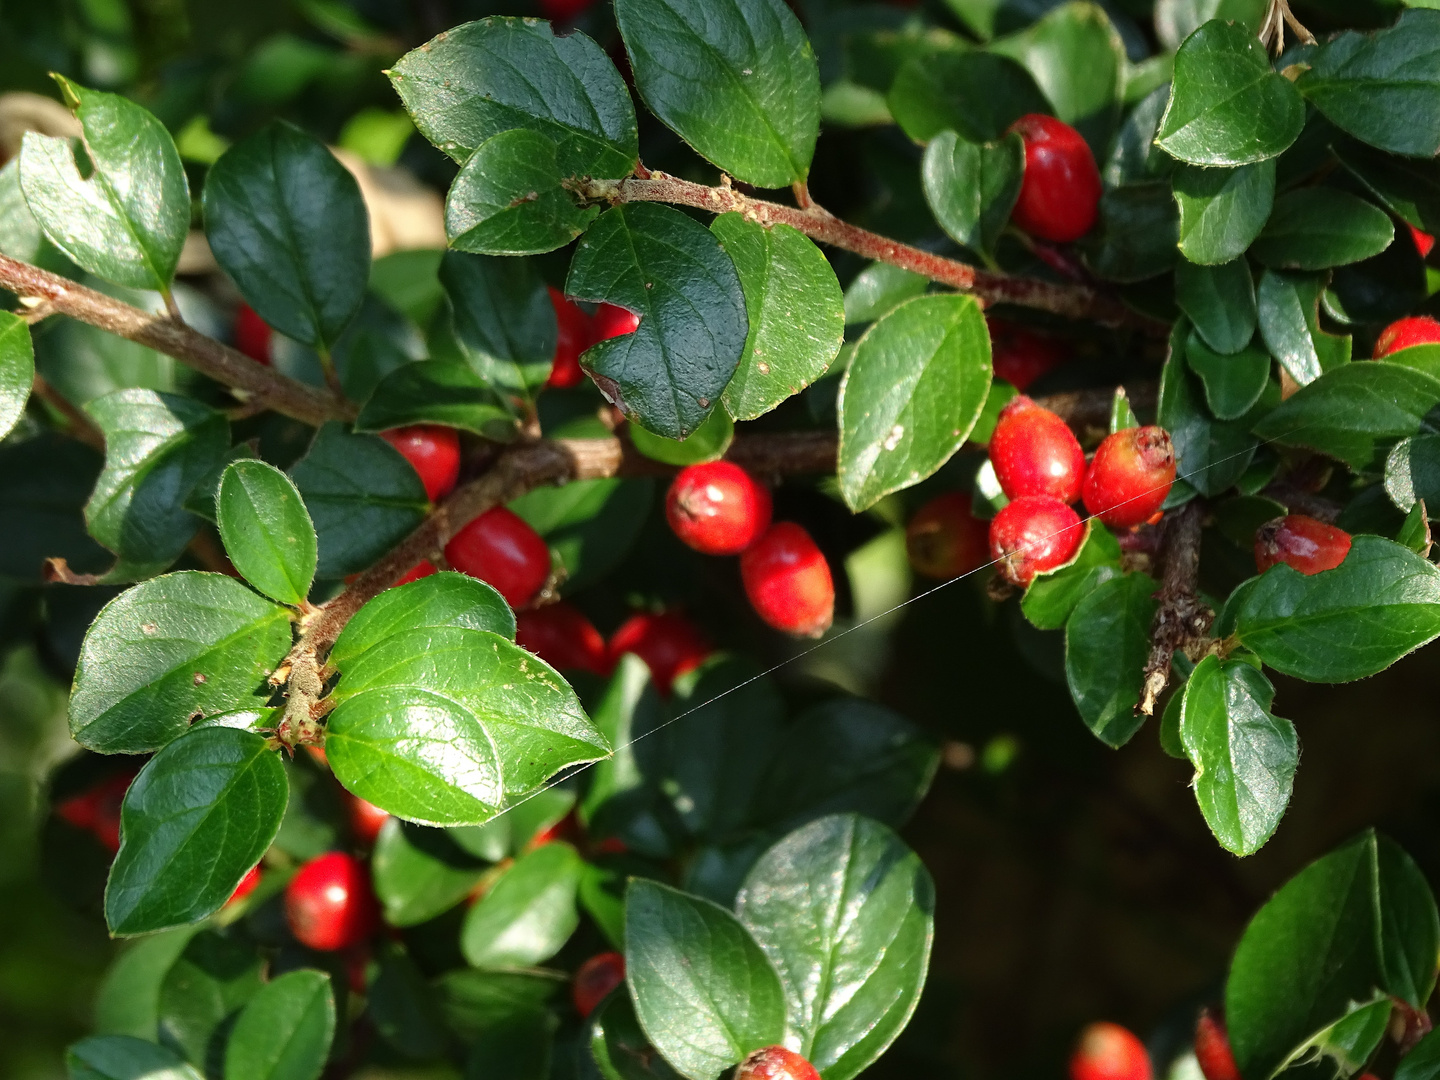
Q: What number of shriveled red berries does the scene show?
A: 1